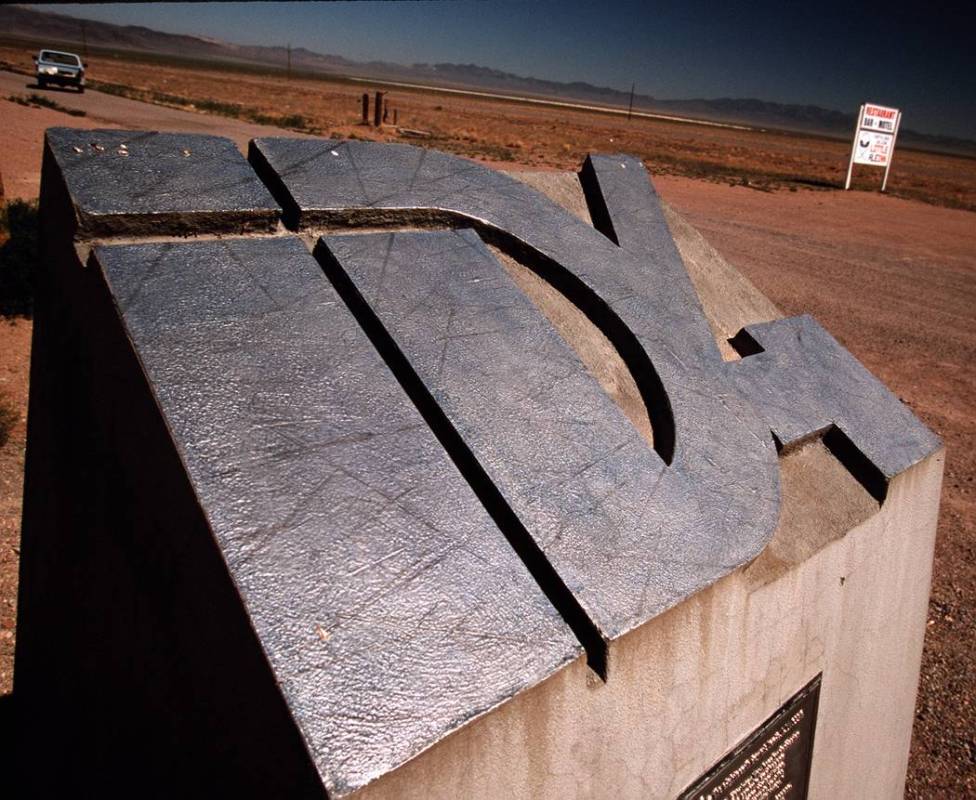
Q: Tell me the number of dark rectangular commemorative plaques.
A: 1